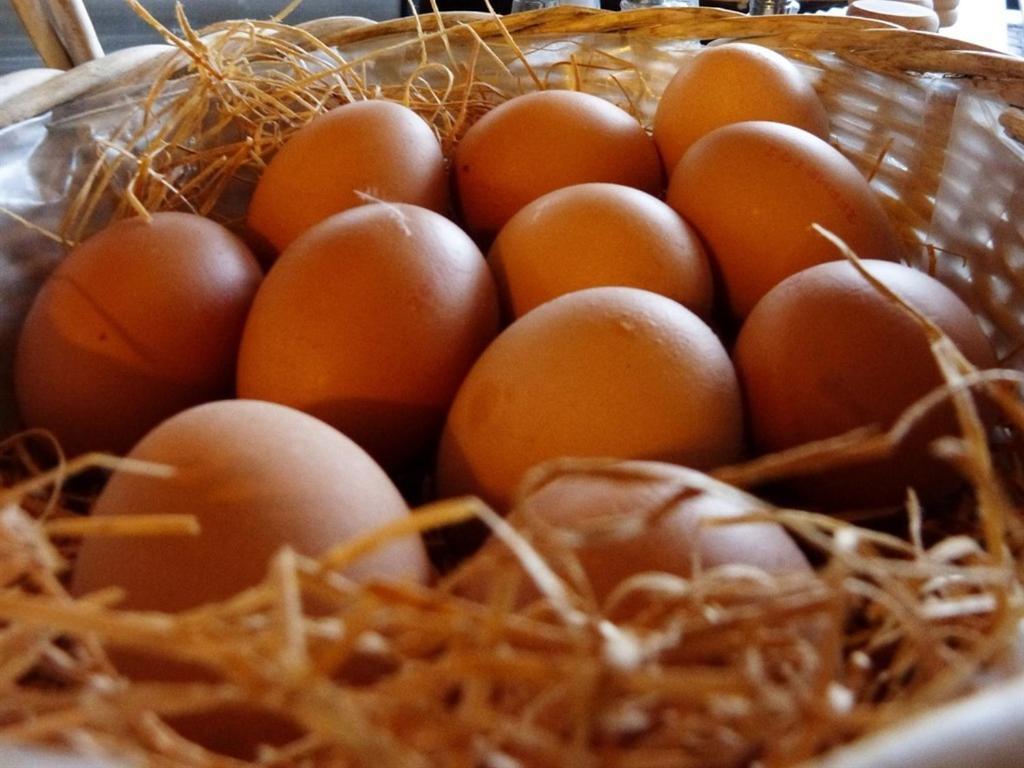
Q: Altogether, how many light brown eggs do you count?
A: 11